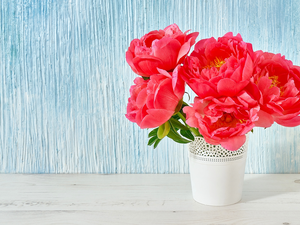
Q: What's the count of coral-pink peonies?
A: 5